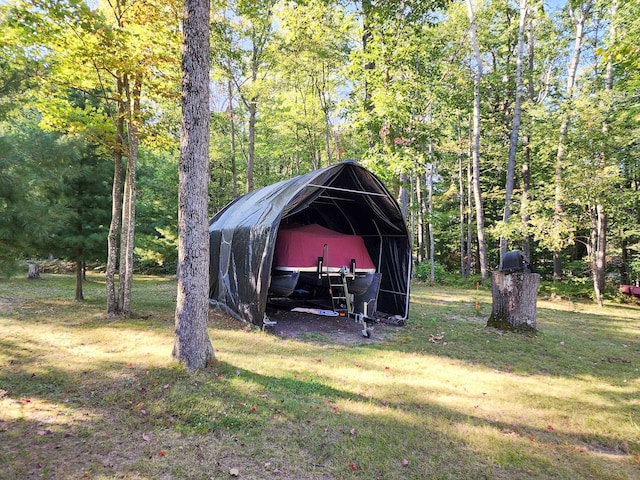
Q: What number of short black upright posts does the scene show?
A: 2